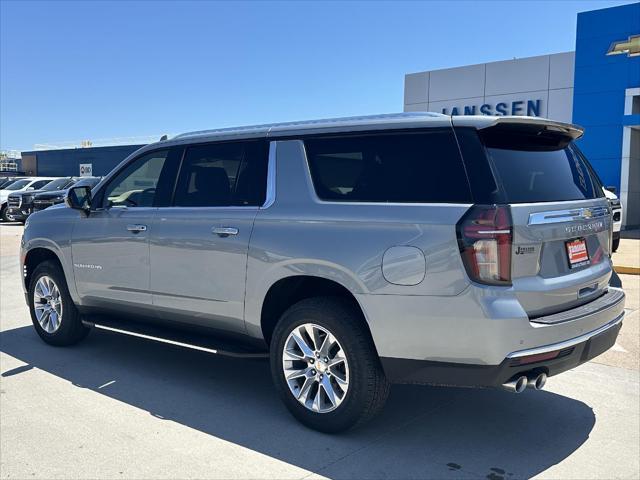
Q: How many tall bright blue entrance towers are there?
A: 1